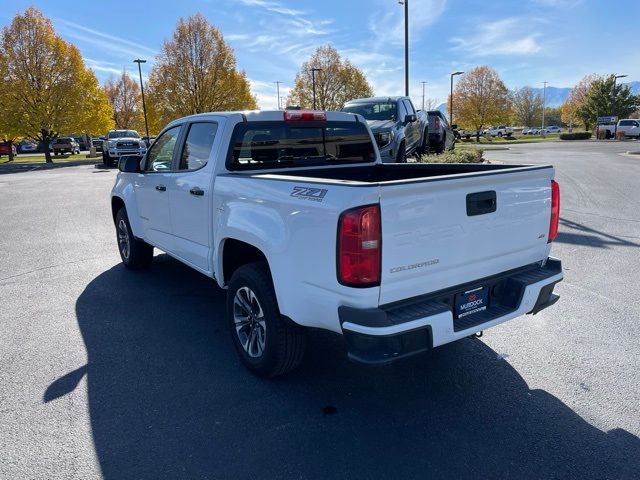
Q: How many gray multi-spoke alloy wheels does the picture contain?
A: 2